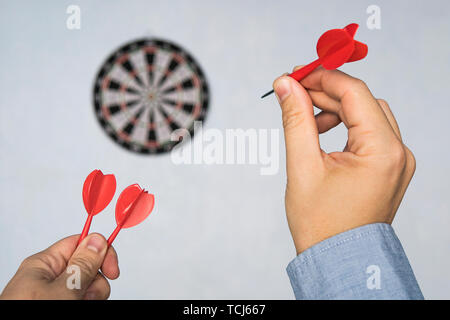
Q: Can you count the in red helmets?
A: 0